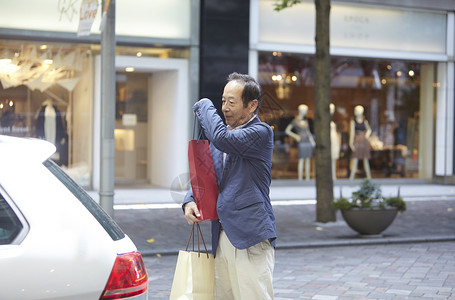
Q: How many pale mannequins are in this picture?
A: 3